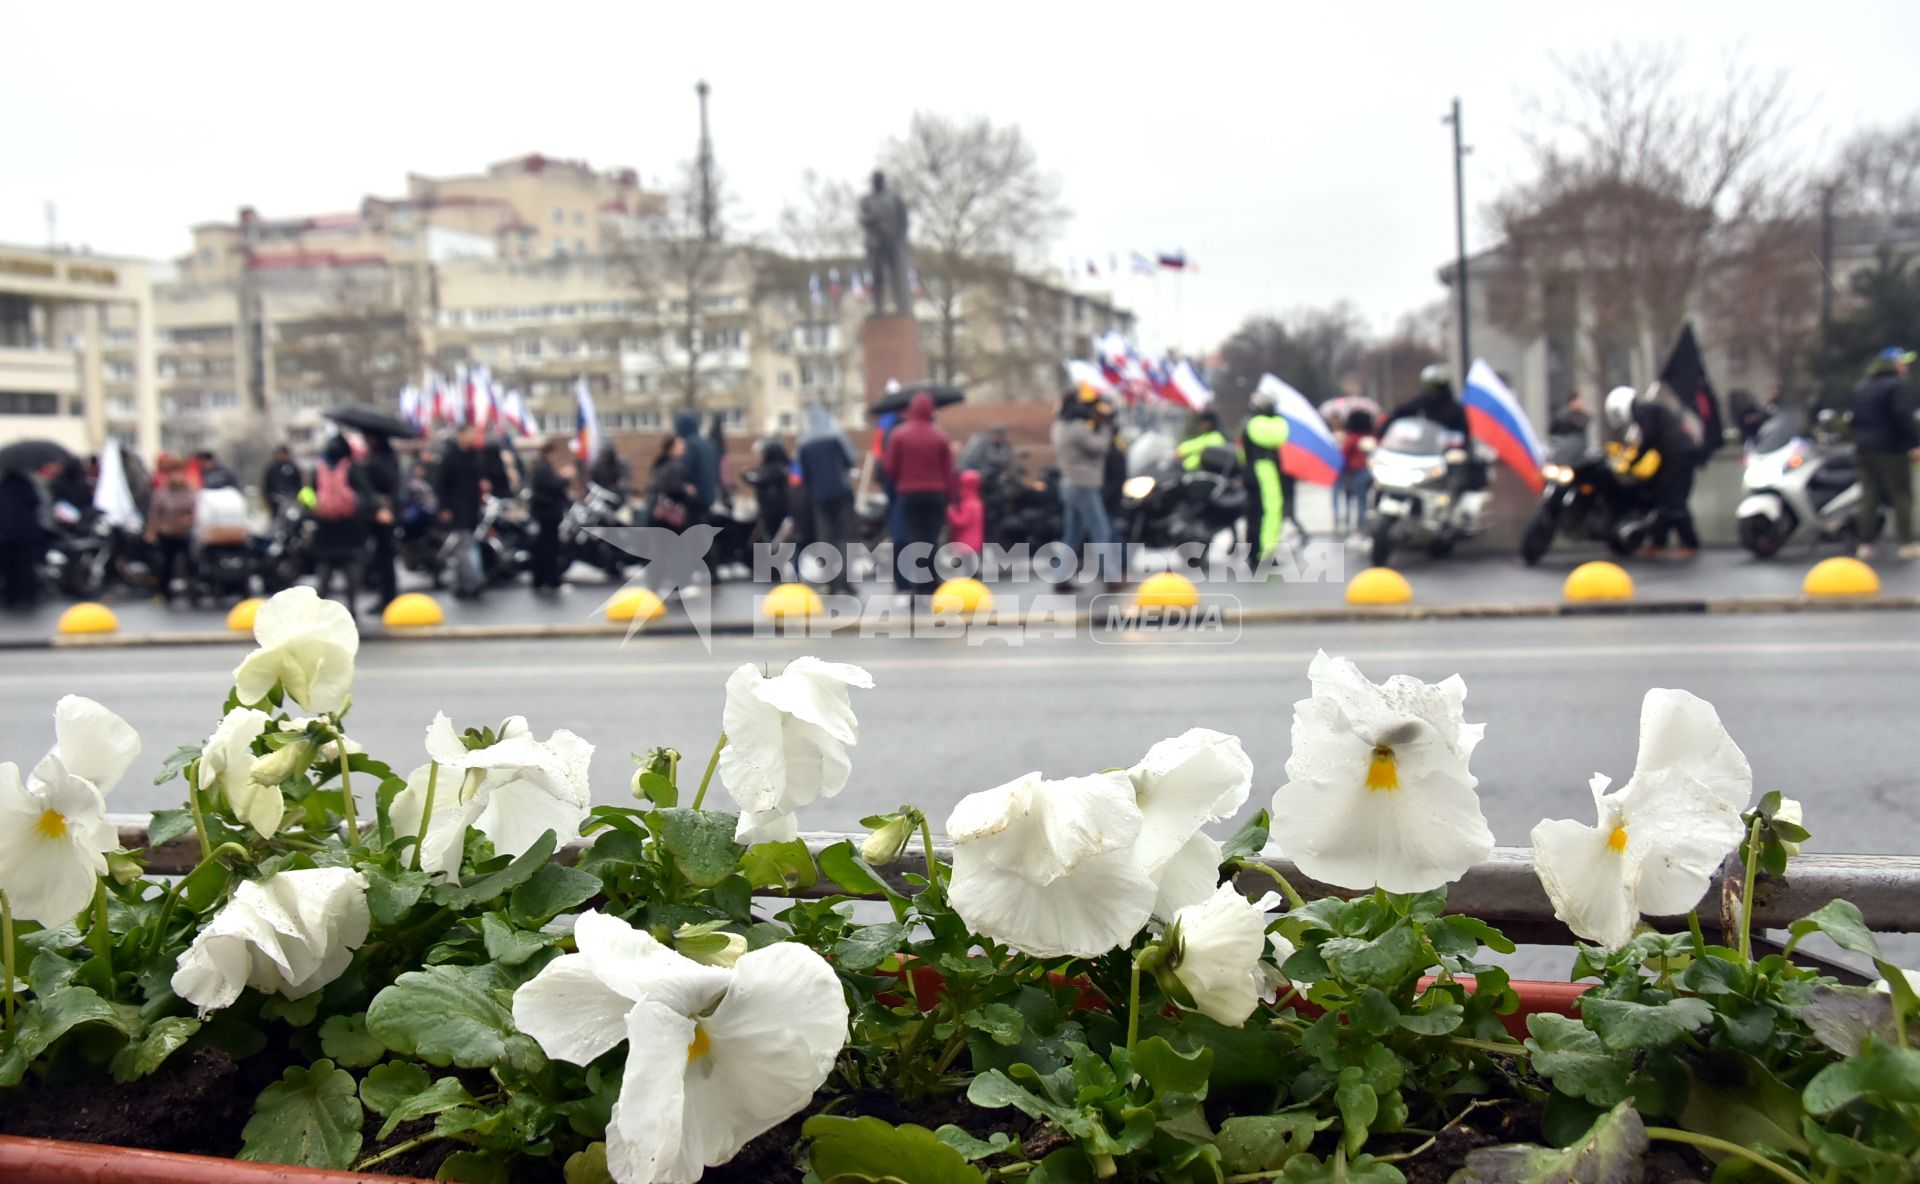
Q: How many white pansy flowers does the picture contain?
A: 12